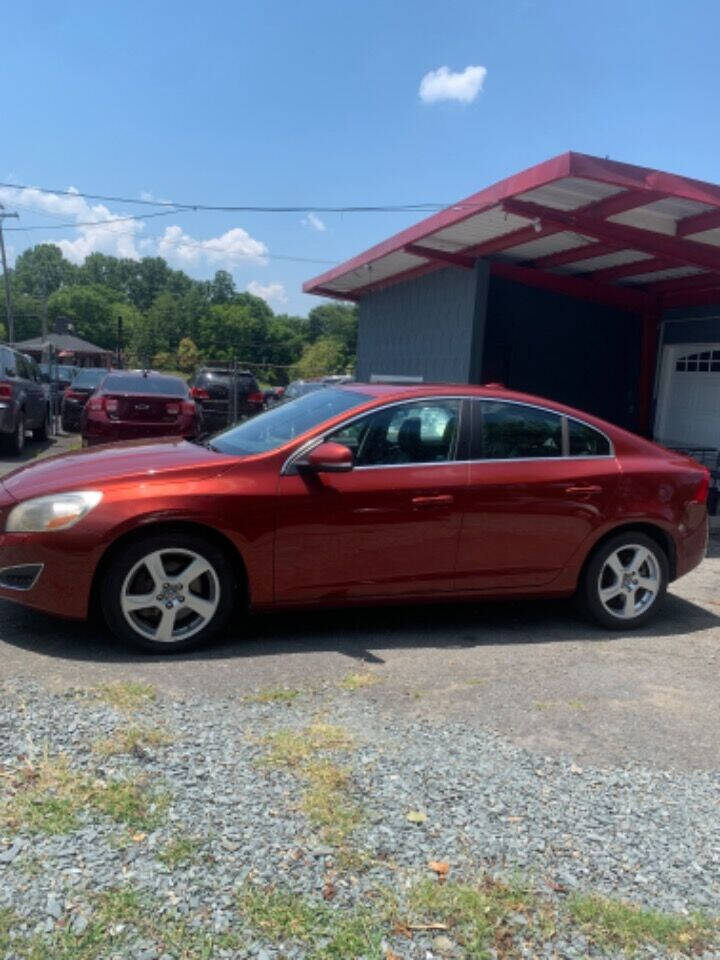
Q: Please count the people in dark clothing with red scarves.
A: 0